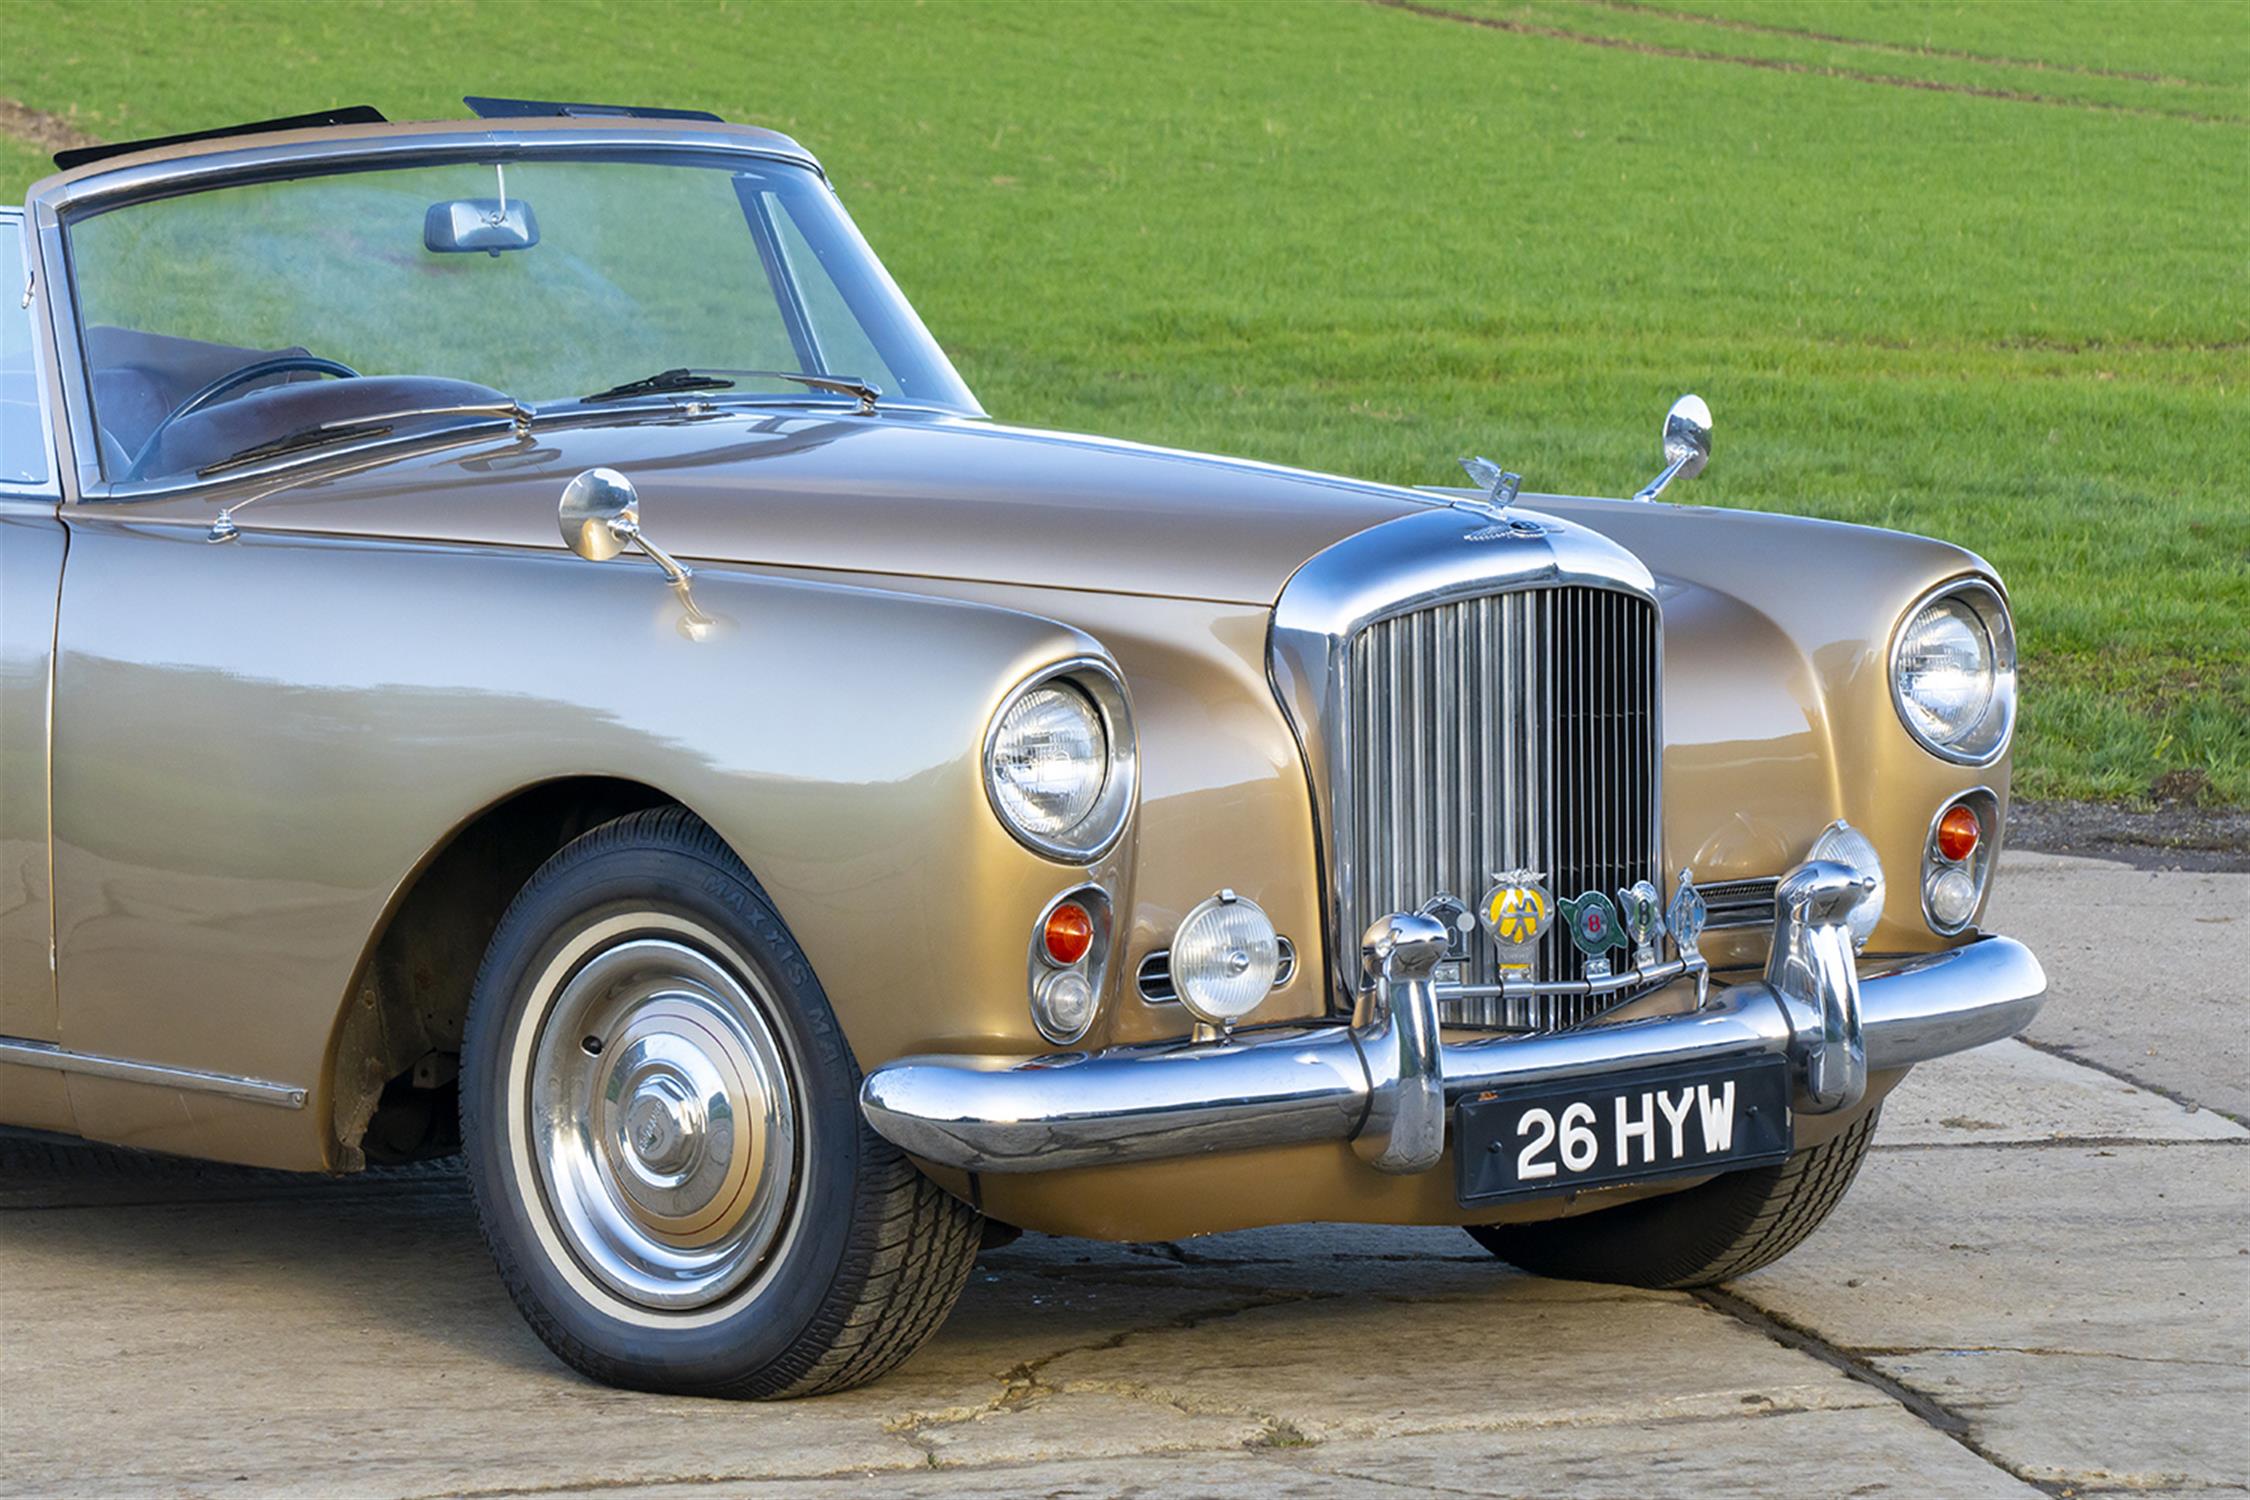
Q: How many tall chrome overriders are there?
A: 2